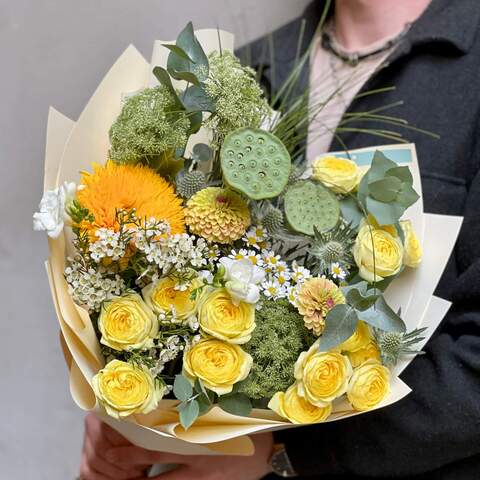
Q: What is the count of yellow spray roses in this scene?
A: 12